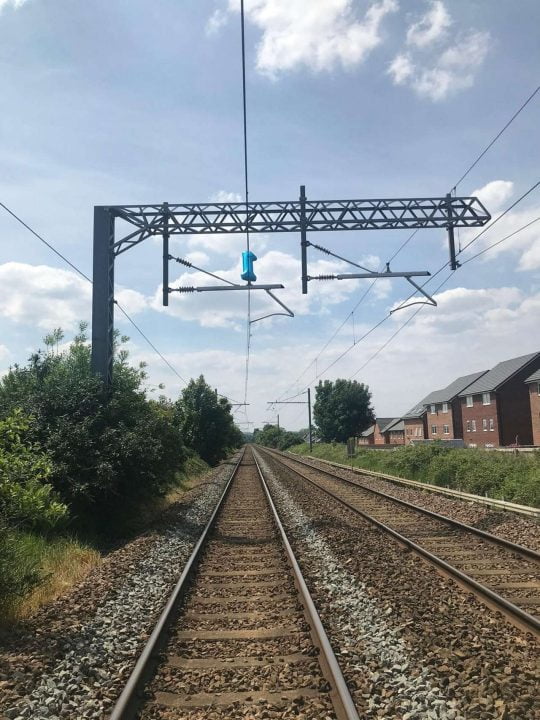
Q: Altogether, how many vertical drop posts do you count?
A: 3